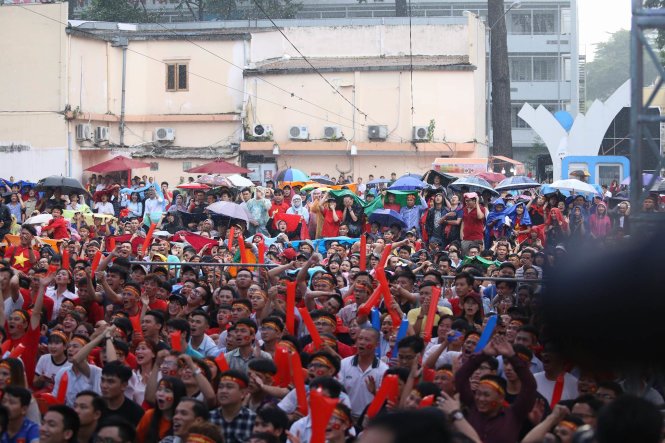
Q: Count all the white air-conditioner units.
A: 8